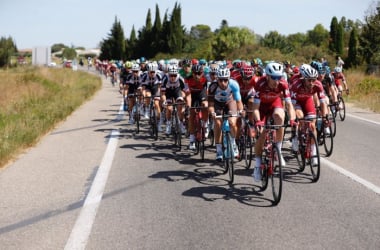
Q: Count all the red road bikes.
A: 3